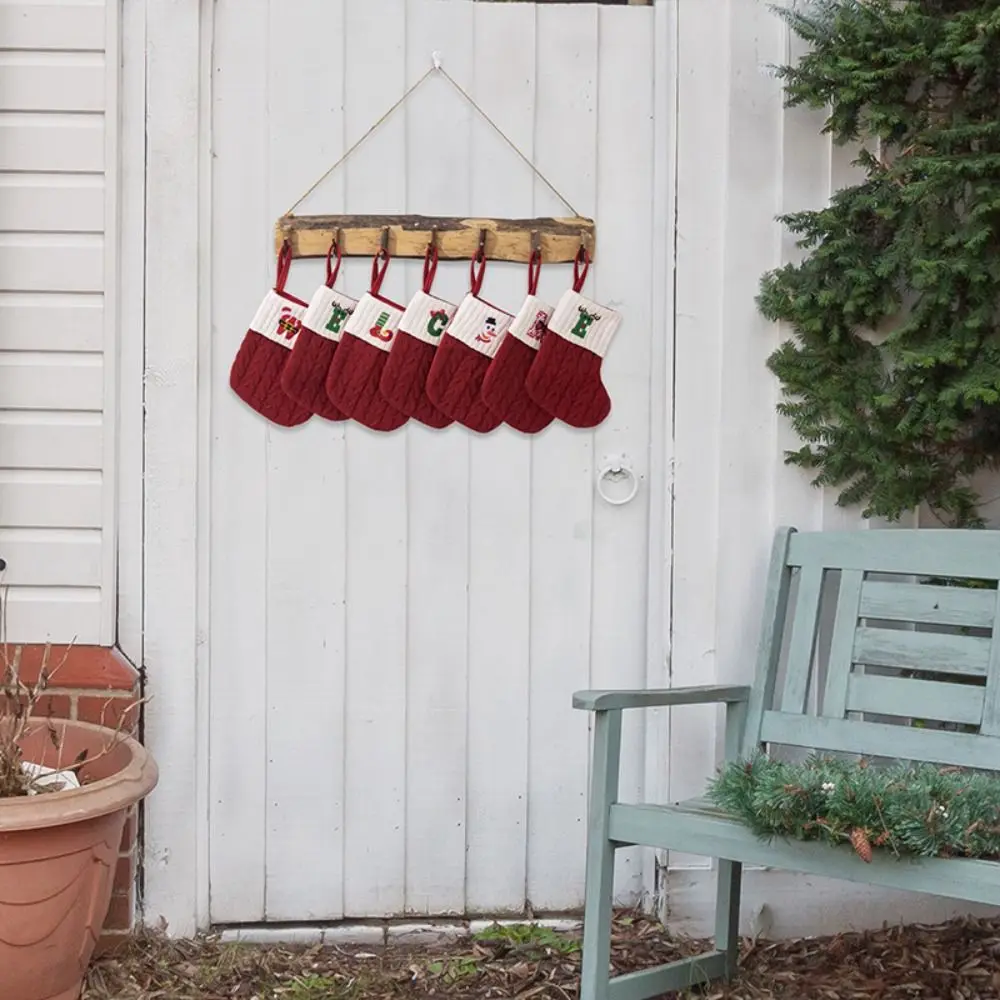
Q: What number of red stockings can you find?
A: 7